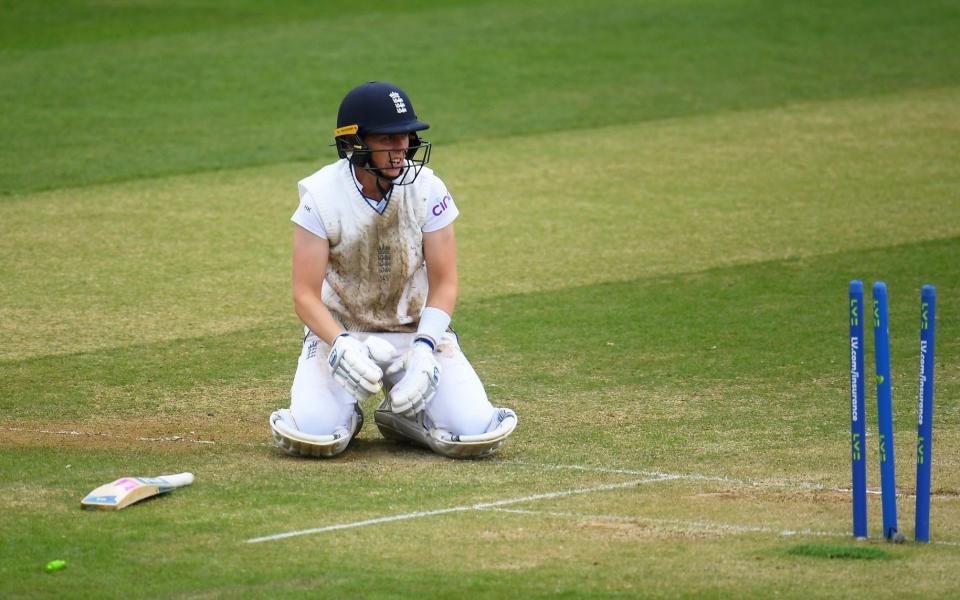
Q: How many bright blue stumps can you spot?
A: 3